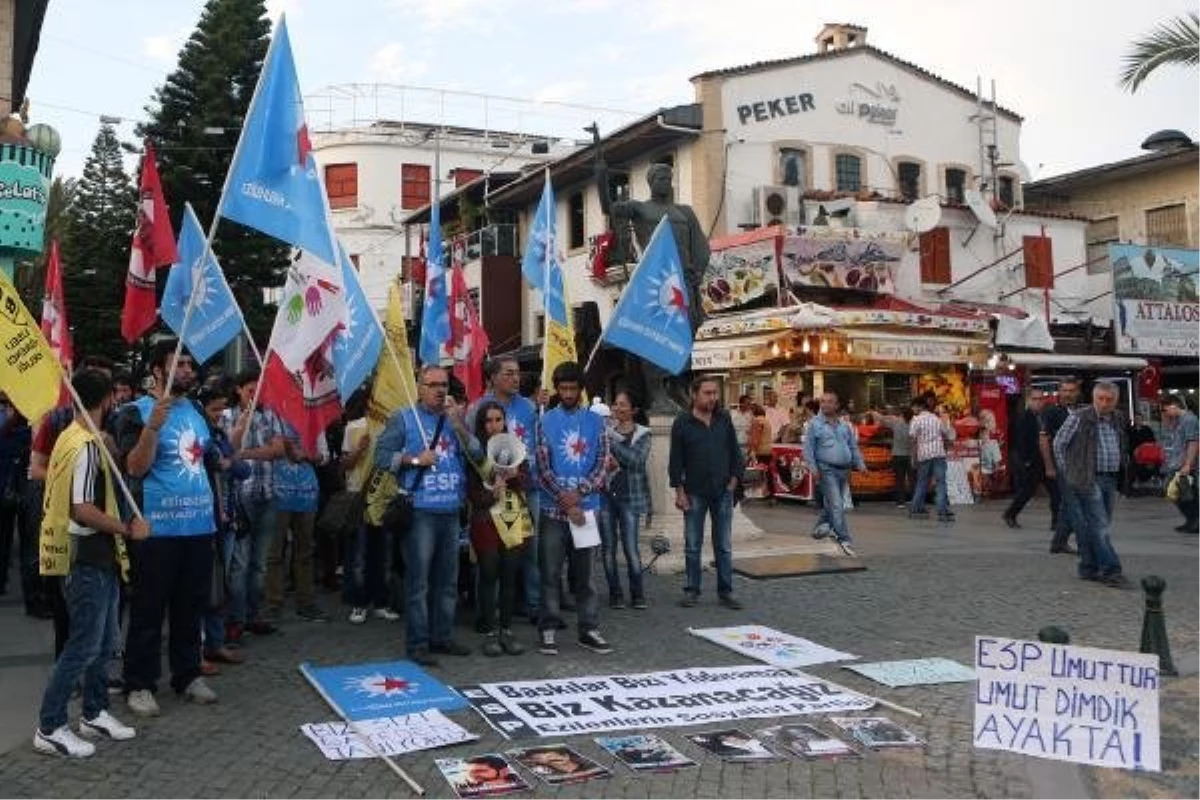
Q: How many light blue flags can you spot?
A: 7